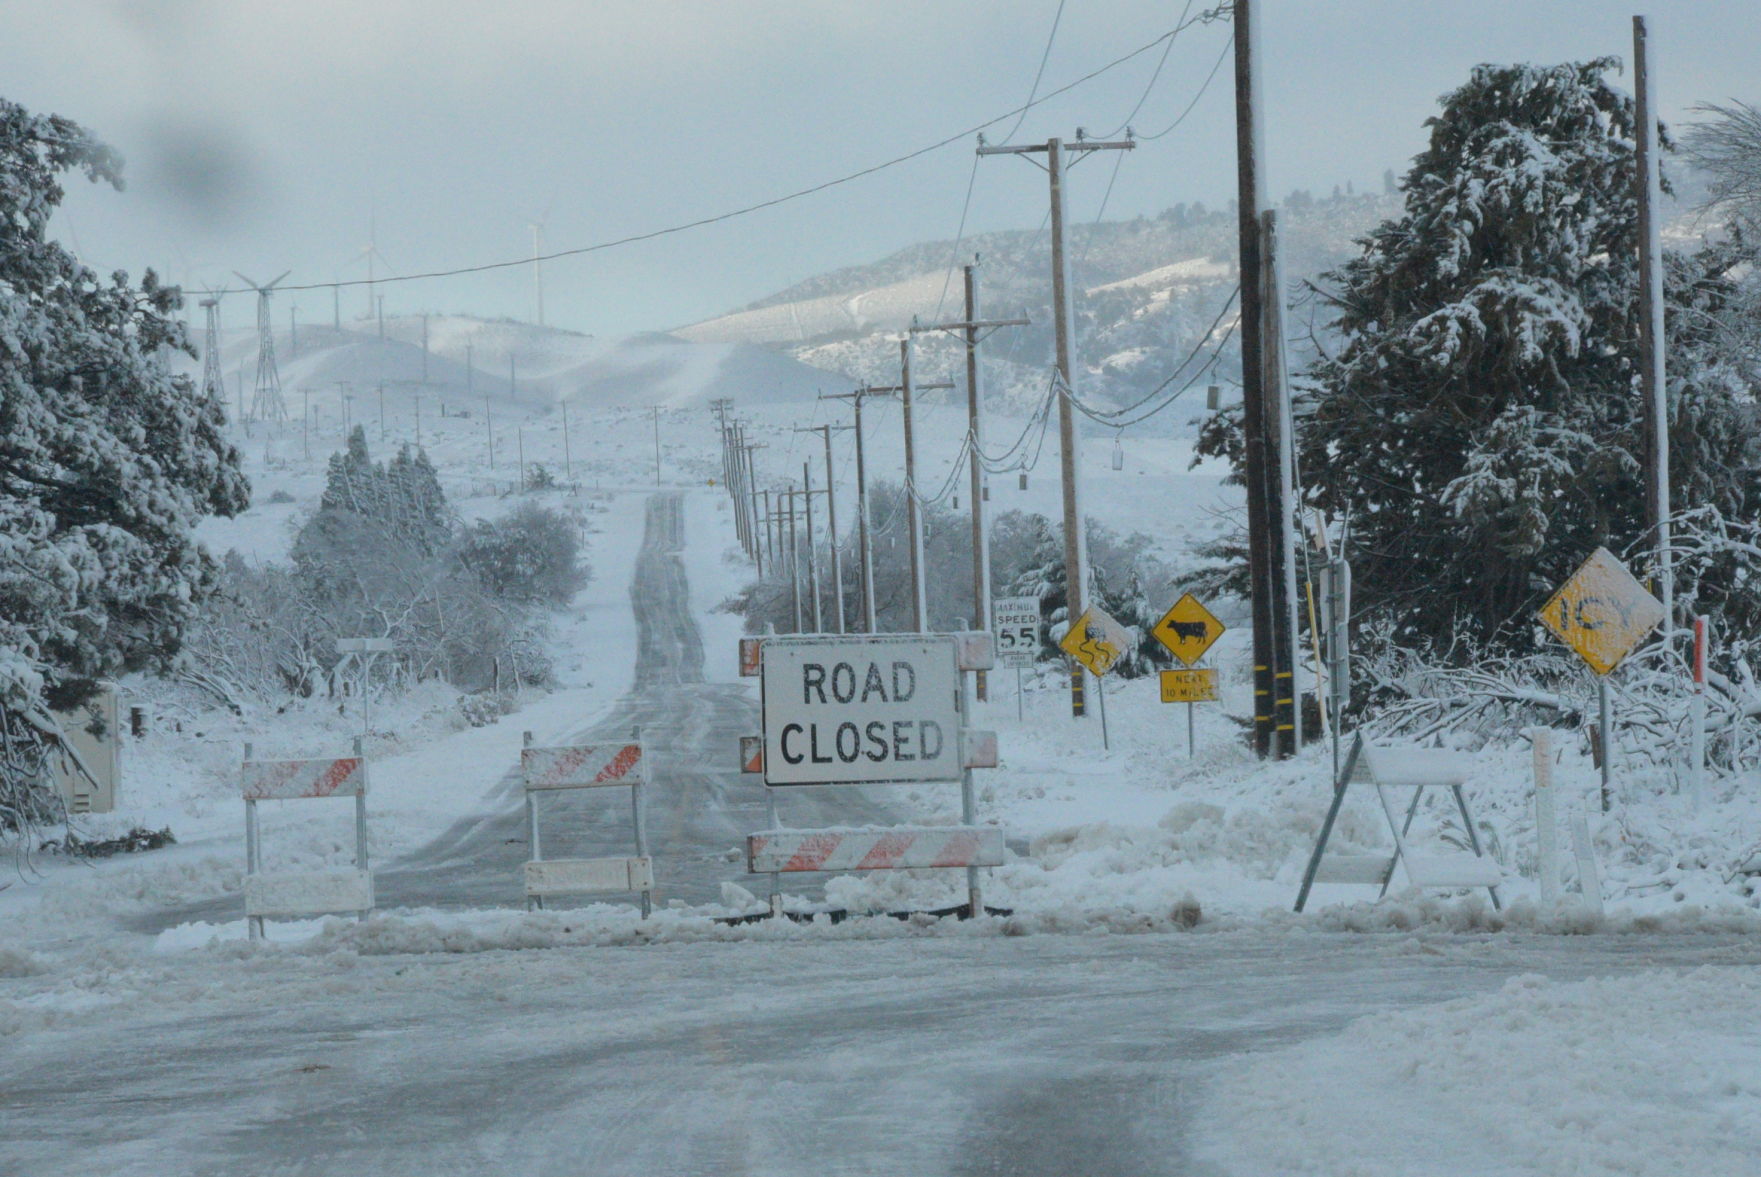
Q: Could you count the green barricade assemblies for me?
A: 0